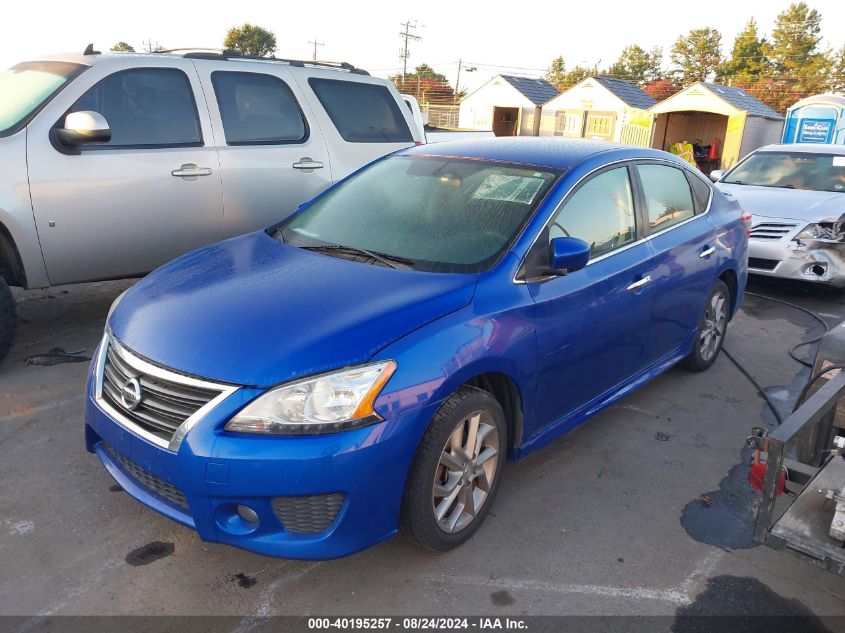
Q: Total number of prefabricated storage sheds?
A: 3